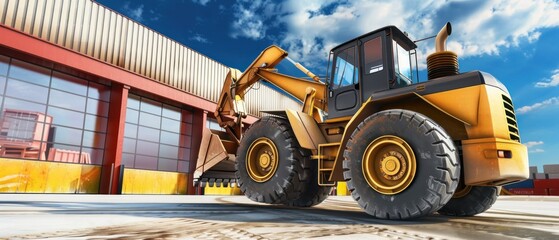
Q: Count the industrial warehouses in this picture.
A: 1